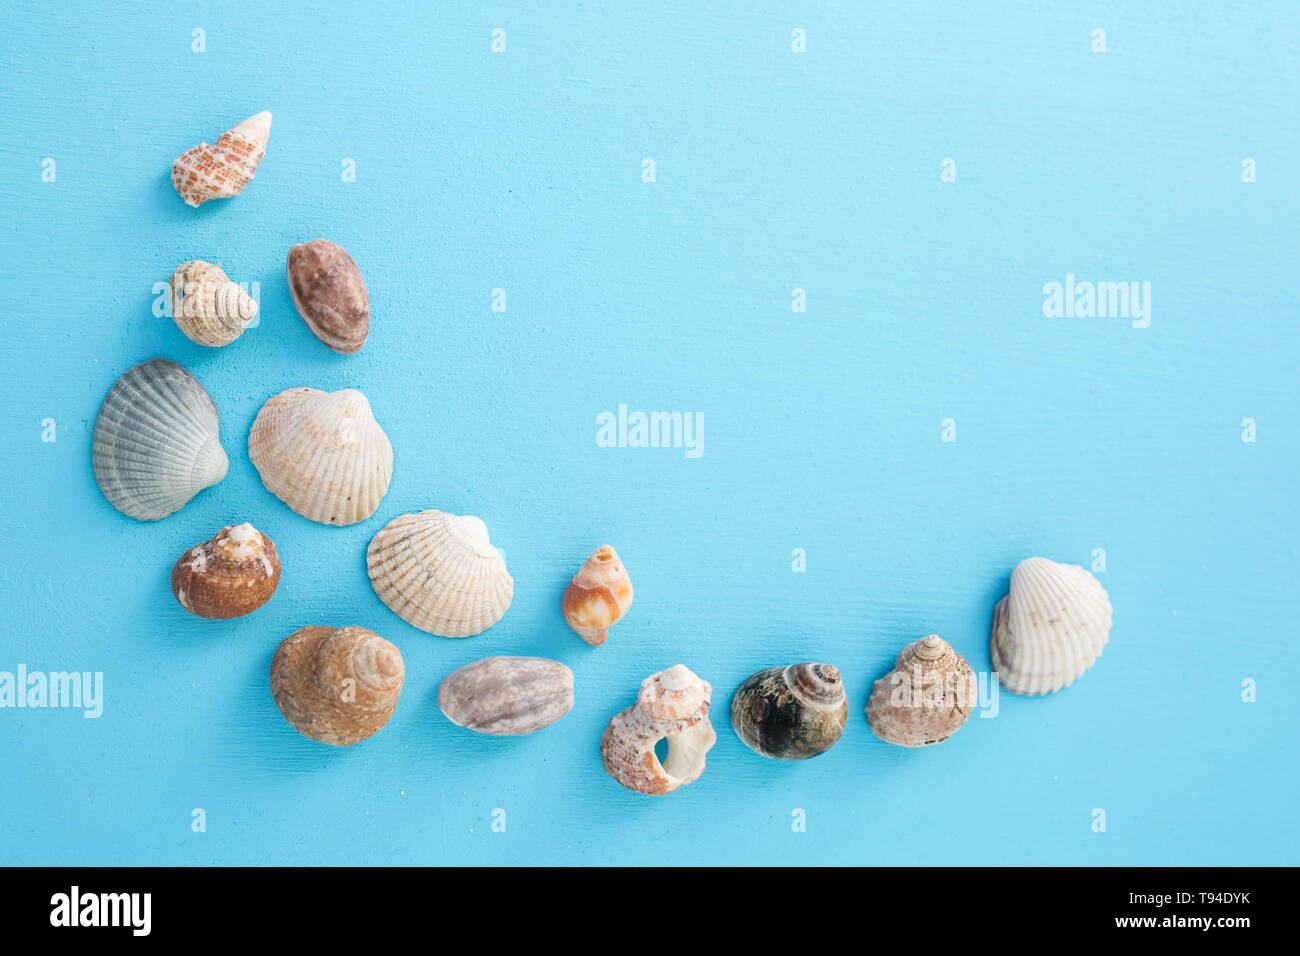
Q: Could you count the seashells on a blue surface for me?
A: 14